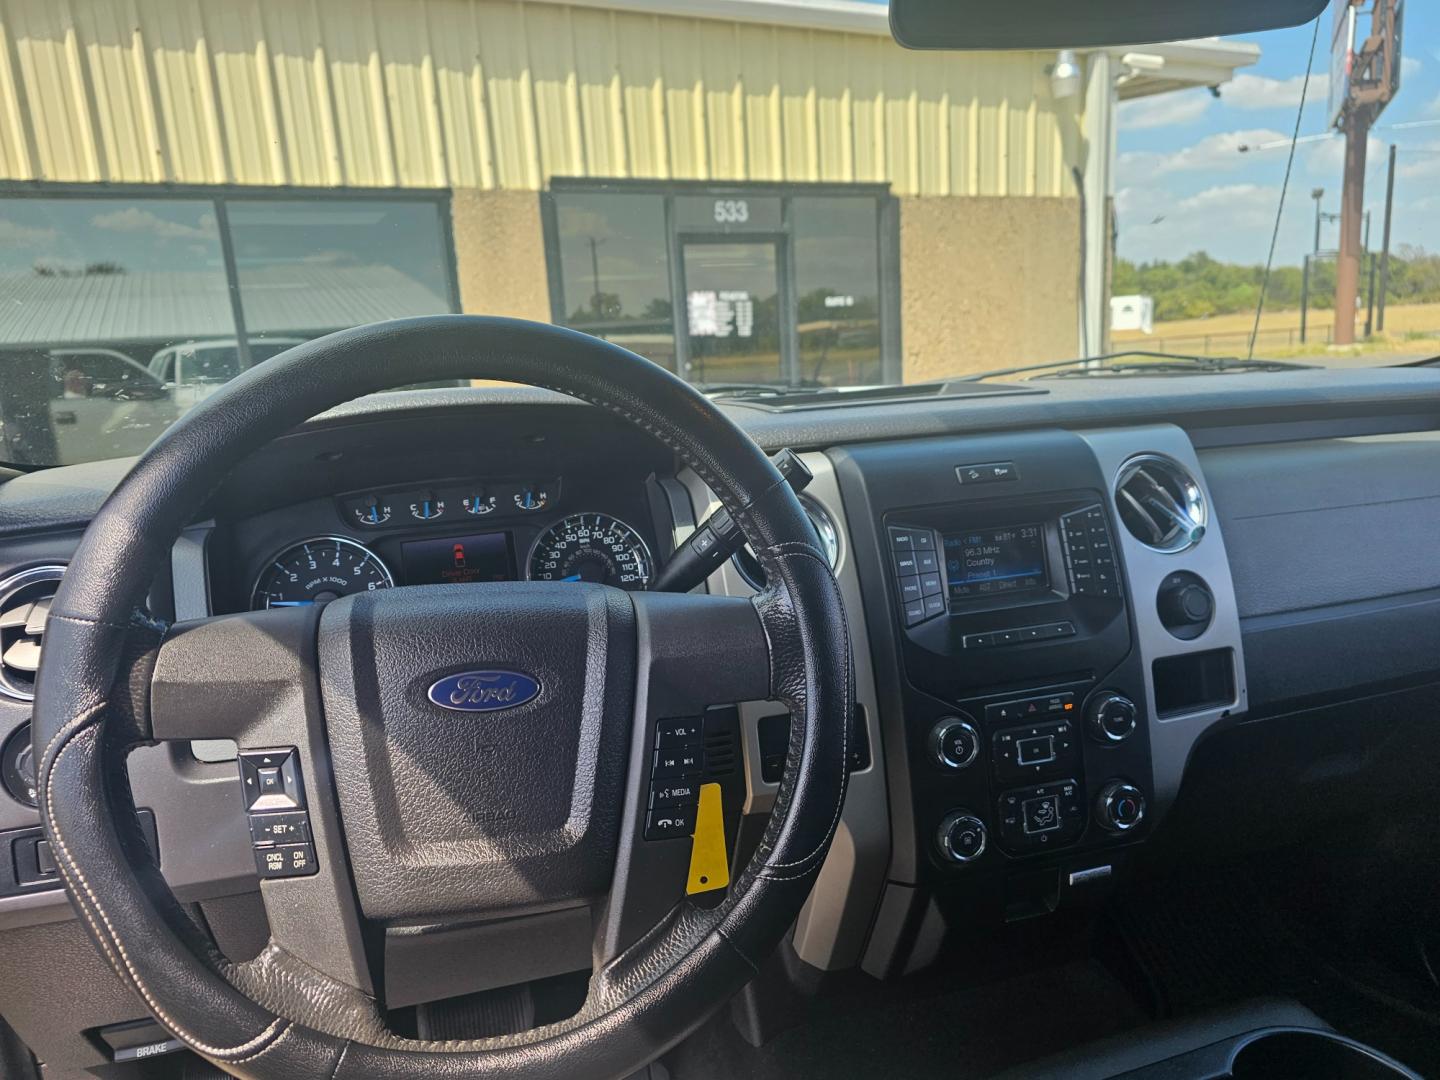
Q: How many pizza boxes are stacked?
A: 0